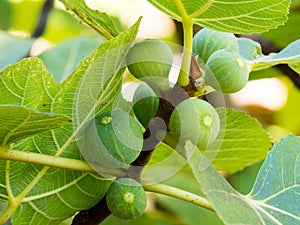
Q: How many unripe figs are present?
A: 7